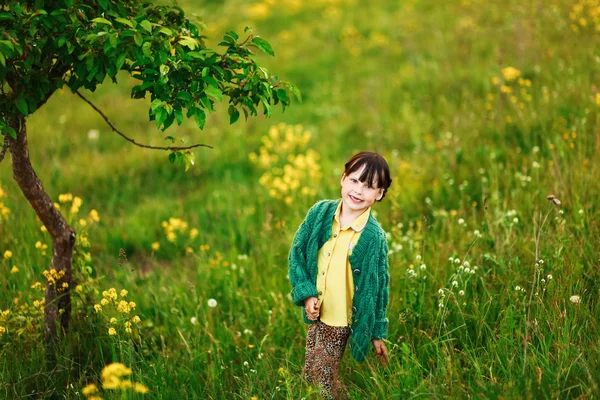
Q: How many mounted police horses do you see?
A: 0